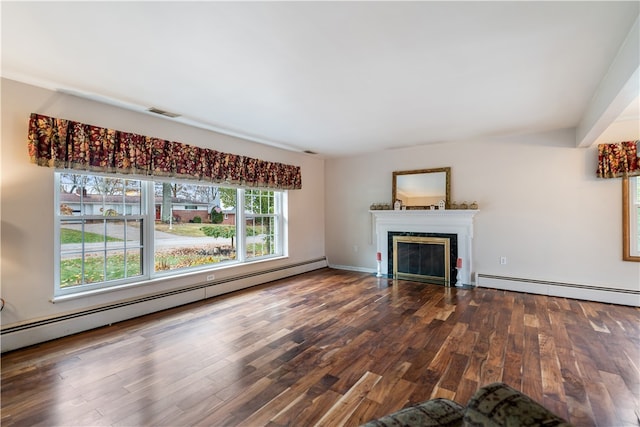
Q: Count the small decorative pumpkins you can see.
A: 6